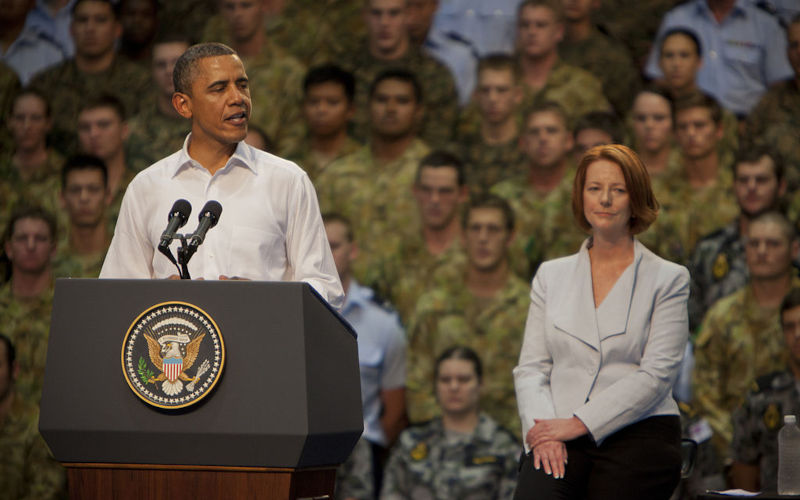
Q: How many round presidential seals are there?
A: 1